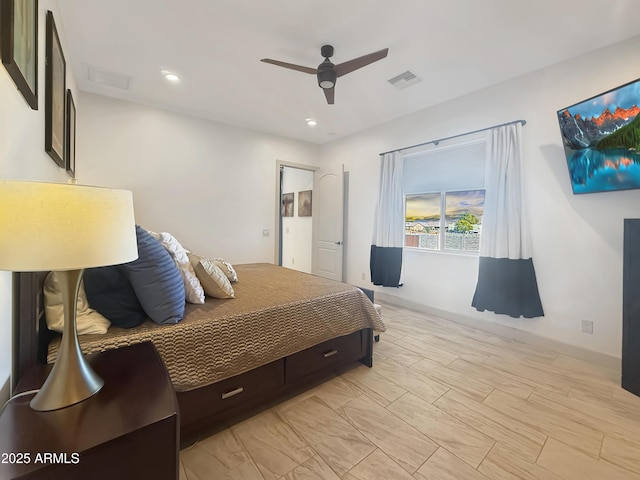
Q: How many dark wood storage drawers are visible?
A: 2